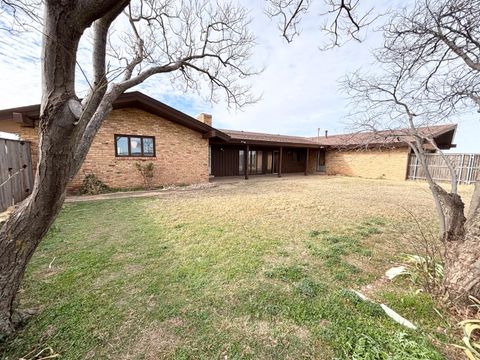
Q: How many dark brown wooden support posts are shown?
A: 3